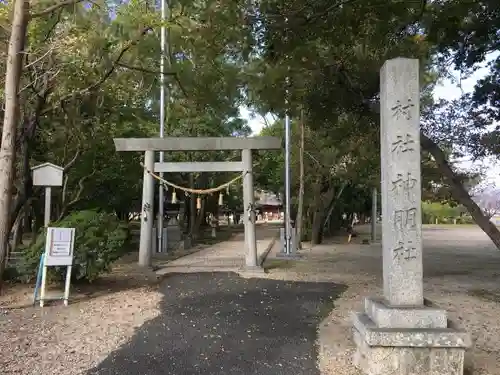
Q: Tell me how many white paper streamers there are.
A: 4